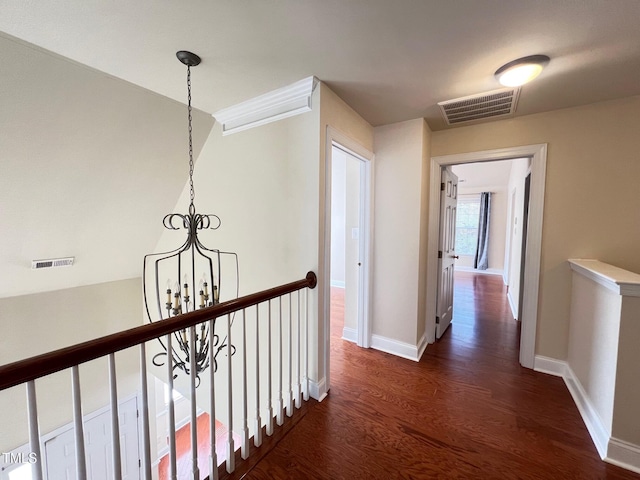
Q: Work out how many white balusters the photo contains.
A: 15